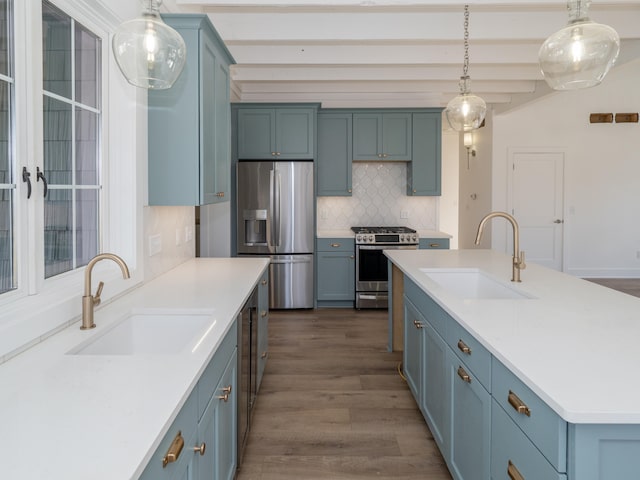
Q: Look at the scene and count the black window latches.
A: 2